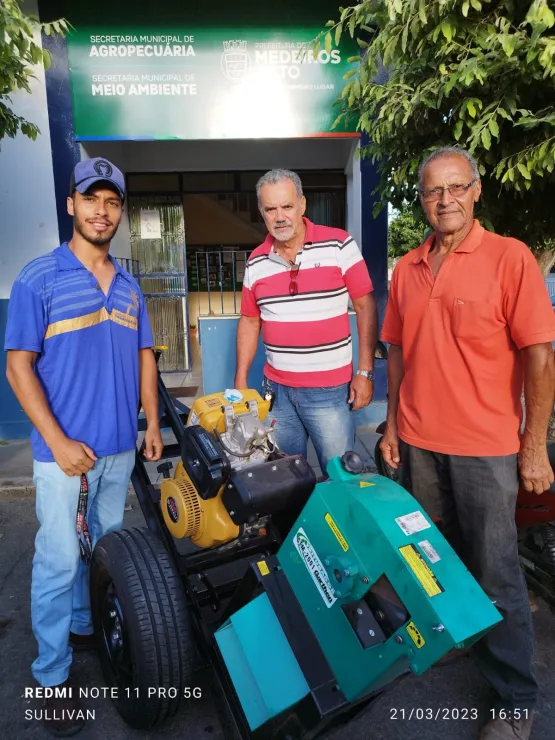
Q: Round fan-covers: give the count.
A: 1